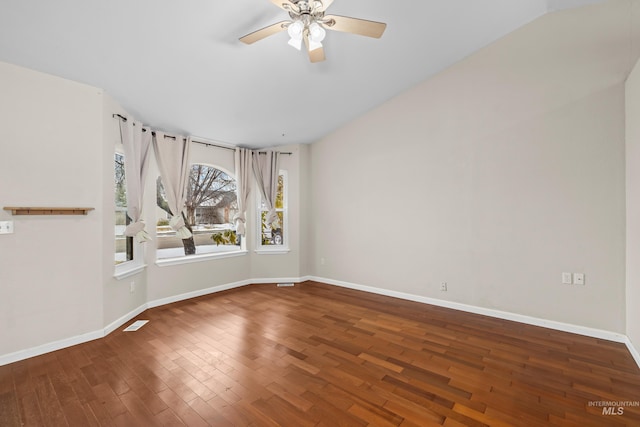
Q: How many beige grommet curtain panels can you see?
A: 4